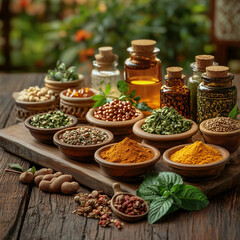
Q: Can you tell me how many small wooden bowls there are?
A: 10